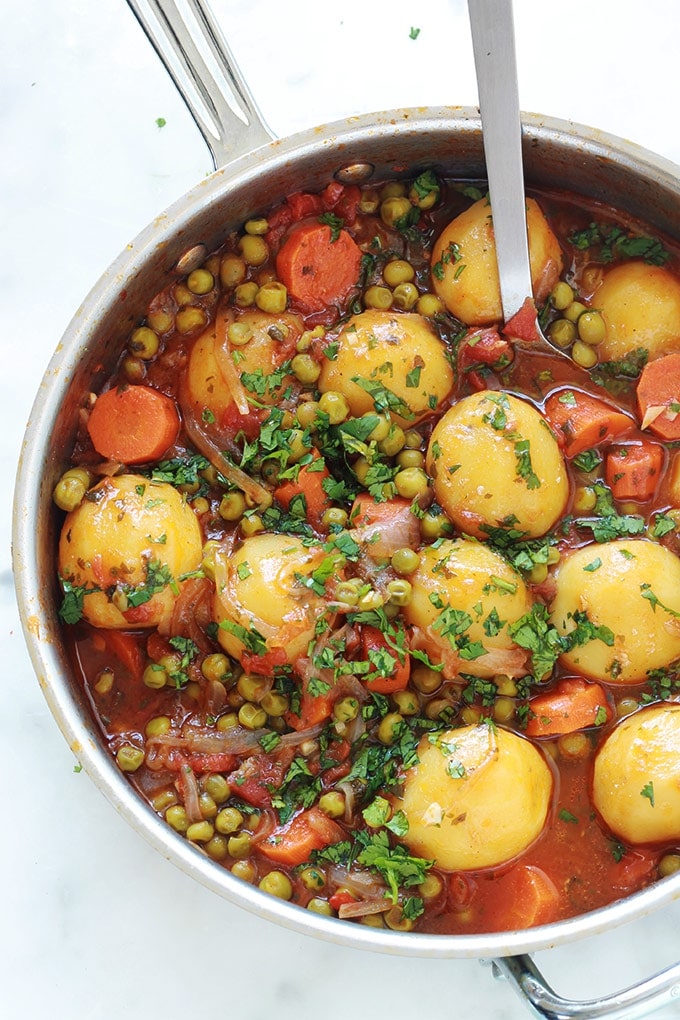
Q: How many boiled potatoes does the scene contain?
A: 11